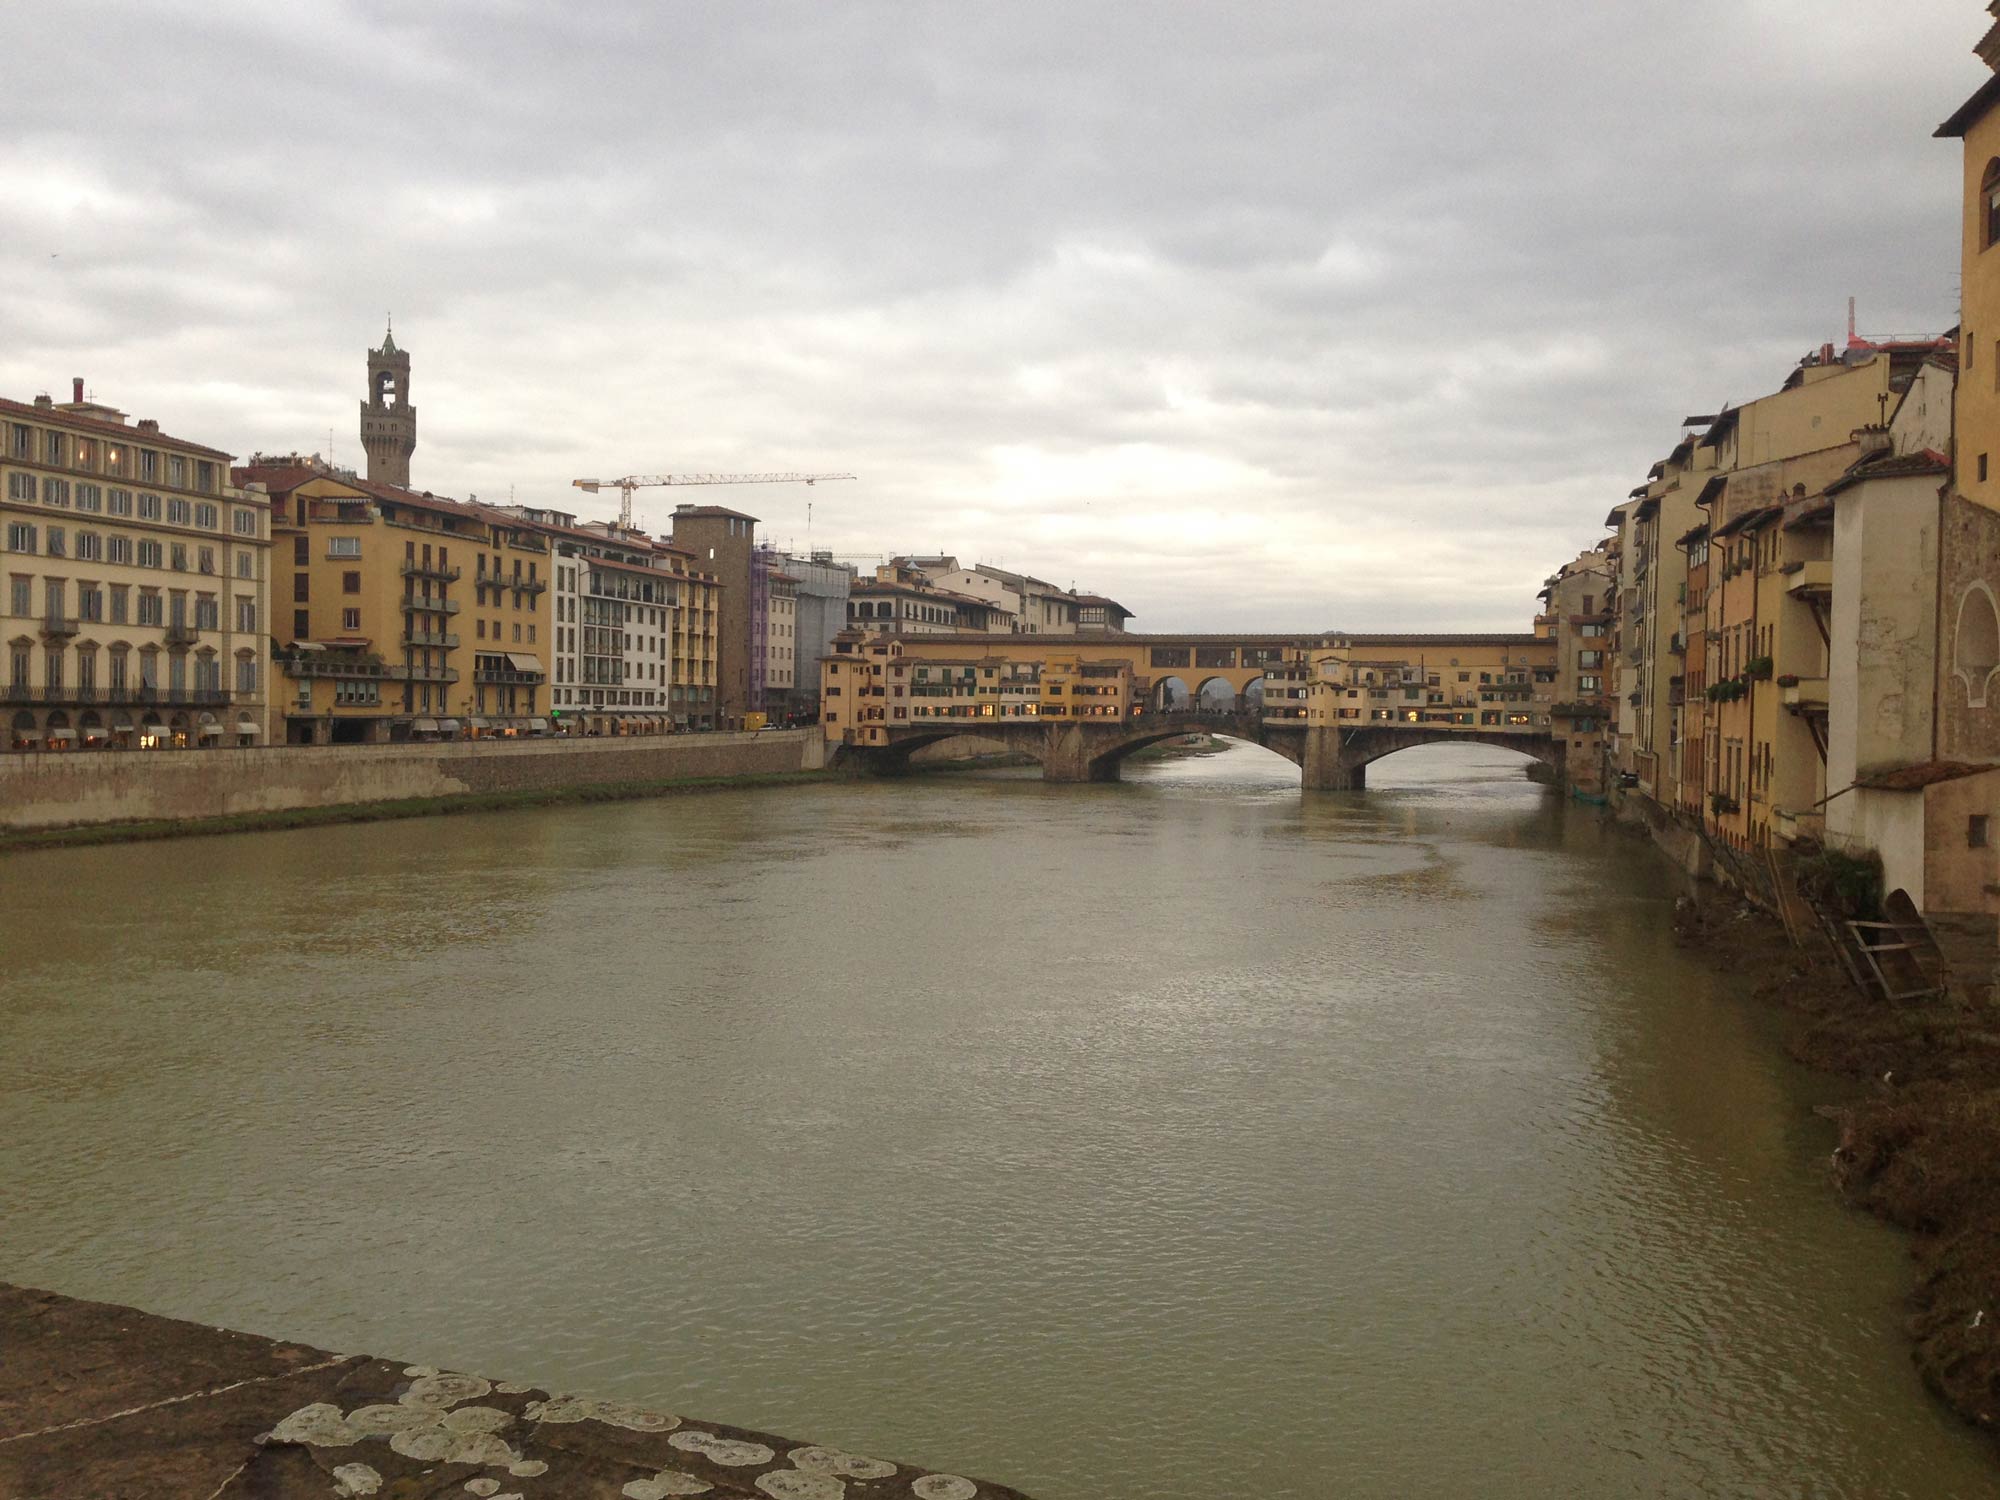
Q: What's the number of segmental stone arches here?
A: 3